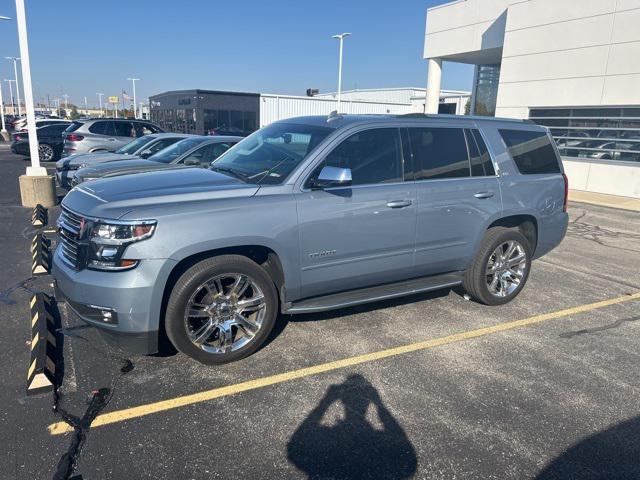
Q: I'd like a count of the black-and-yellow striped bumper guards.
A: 3